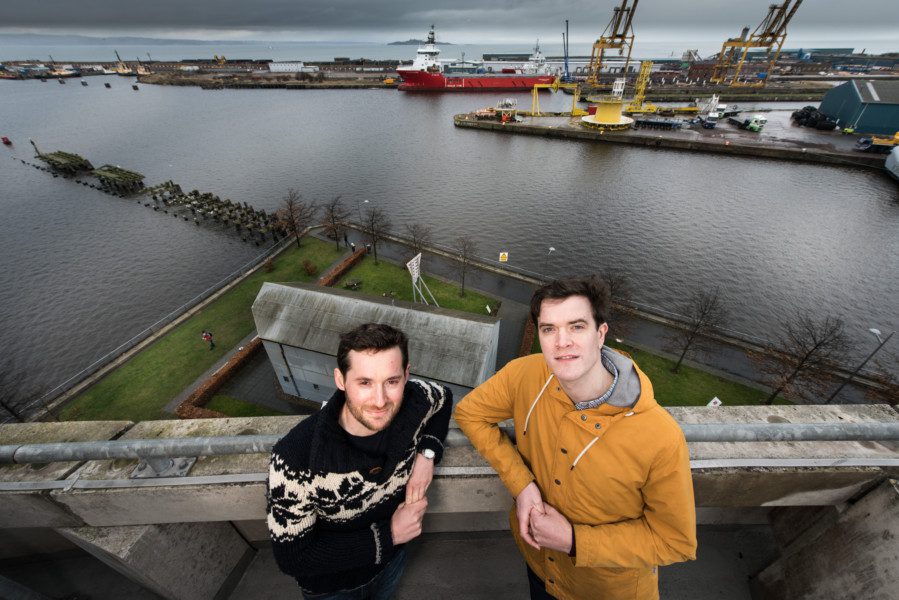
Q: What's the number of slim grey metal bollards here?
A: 0